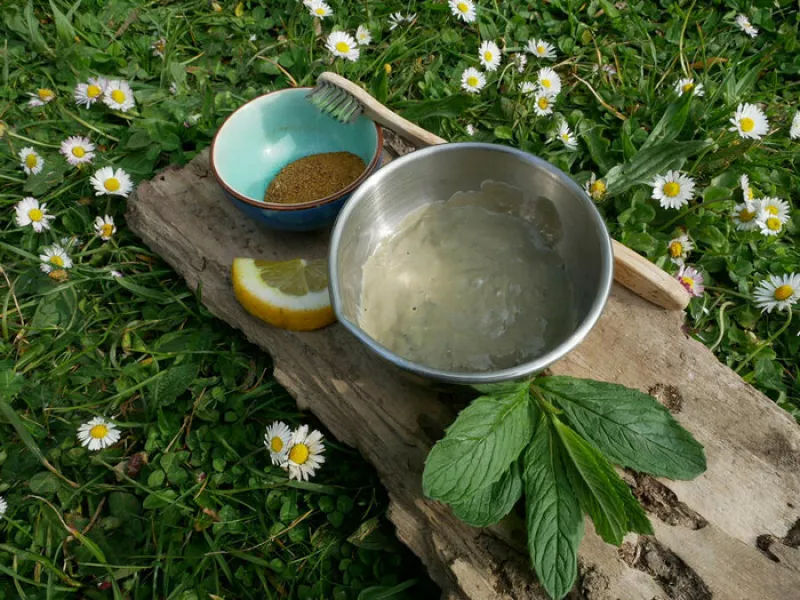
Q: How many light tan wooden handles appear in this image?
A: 1